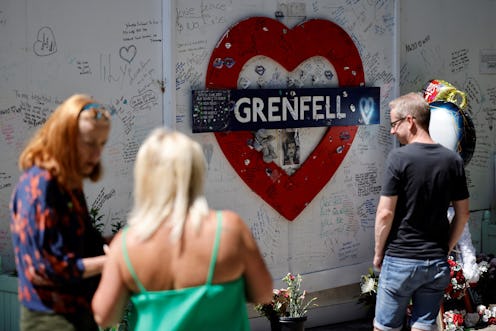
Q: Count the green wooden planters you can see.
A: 2